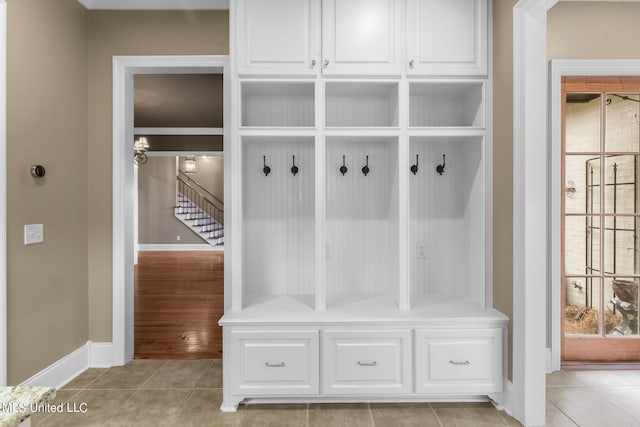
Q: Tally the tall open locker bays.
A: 3